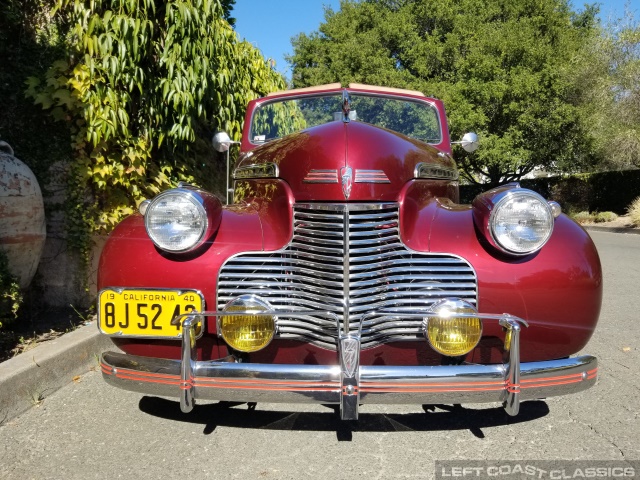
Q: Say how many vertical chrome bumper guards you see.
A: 3